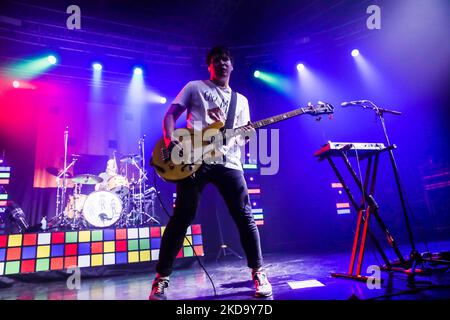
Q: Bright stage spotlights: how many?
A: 8